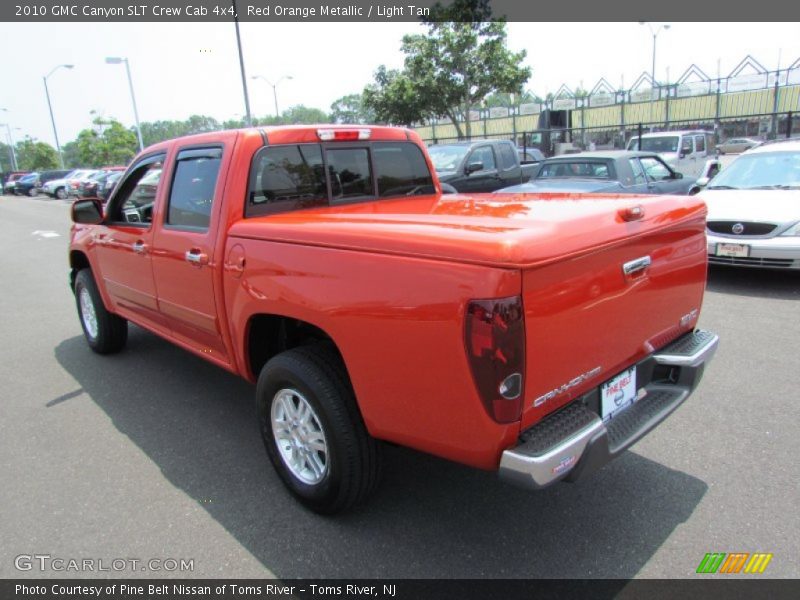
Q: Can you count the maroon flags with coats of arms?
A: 0